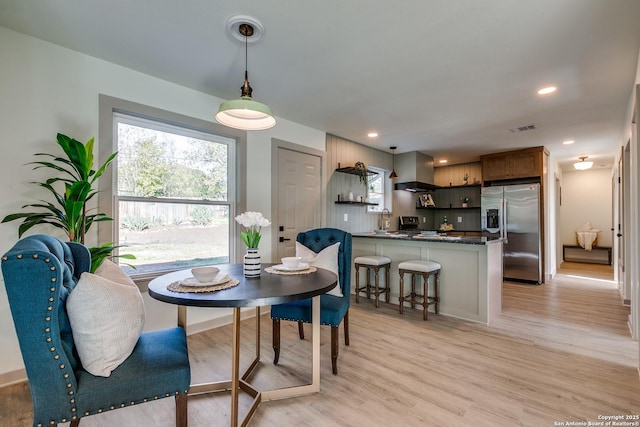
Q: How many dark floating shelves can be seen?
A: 4